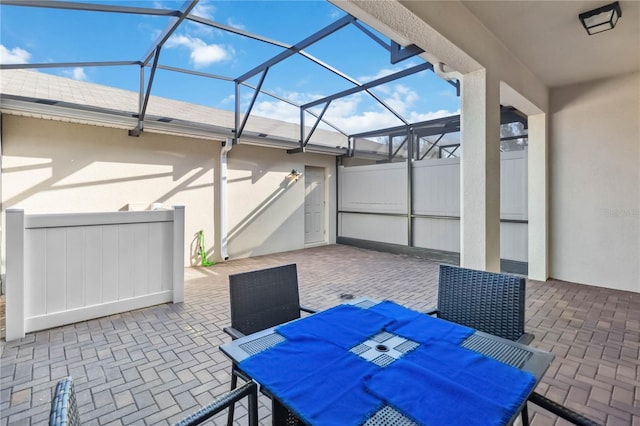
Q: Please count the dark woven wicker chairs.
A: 4